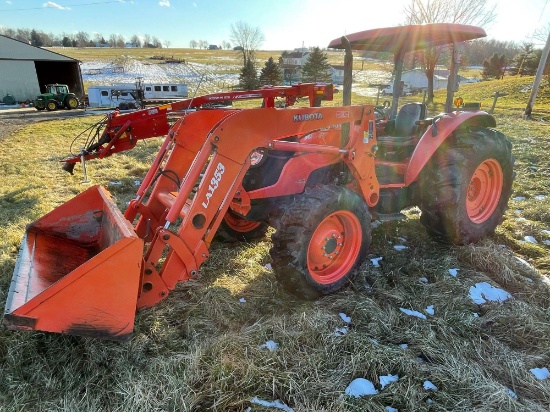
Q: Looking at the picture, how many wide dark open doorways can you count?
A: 1